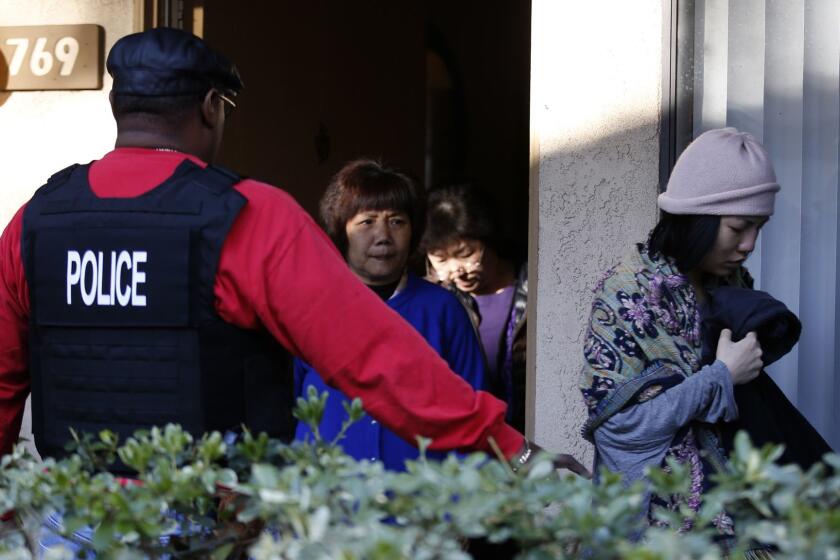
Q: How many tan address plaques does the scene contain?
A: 1